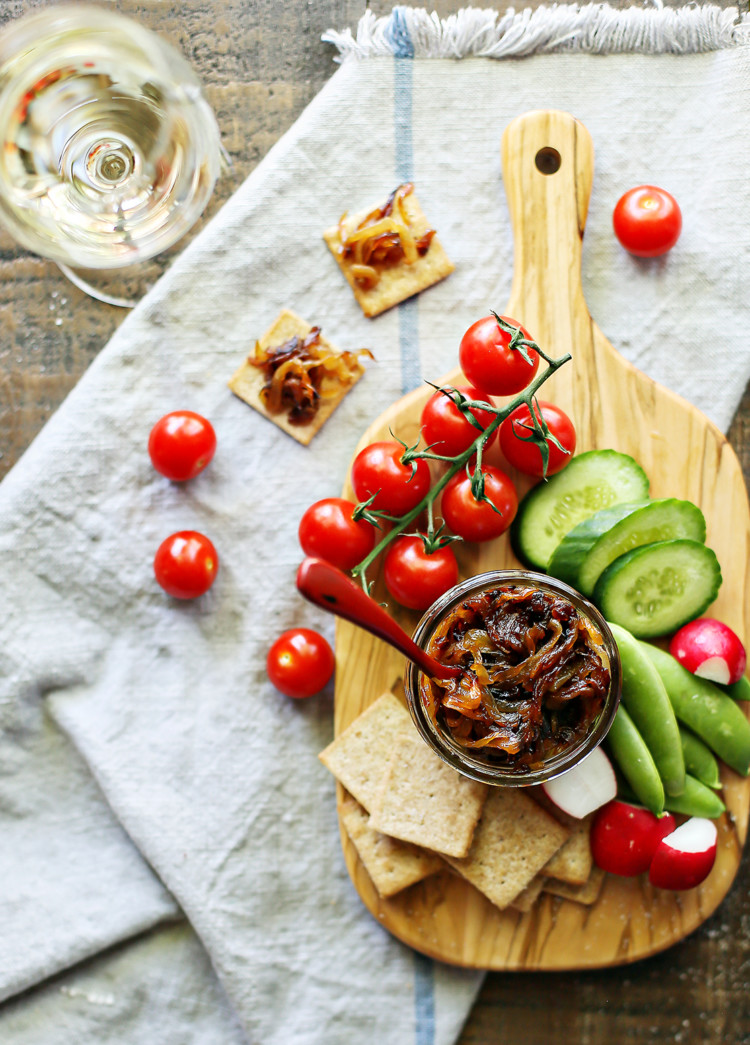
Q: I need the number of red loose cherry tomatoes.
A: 4